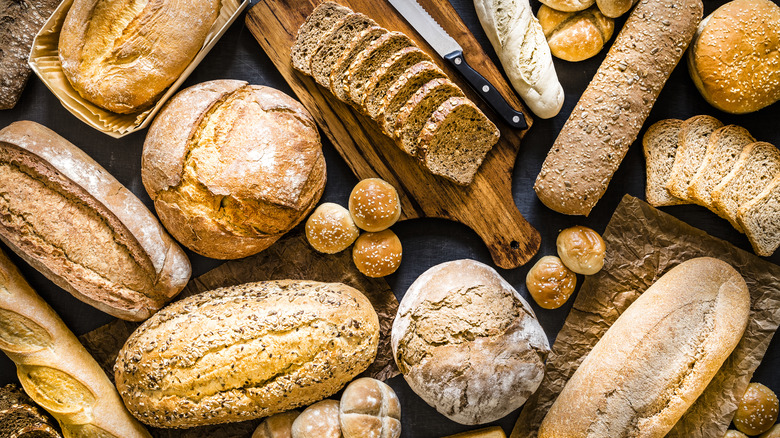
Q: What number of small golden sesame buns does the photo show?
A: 6